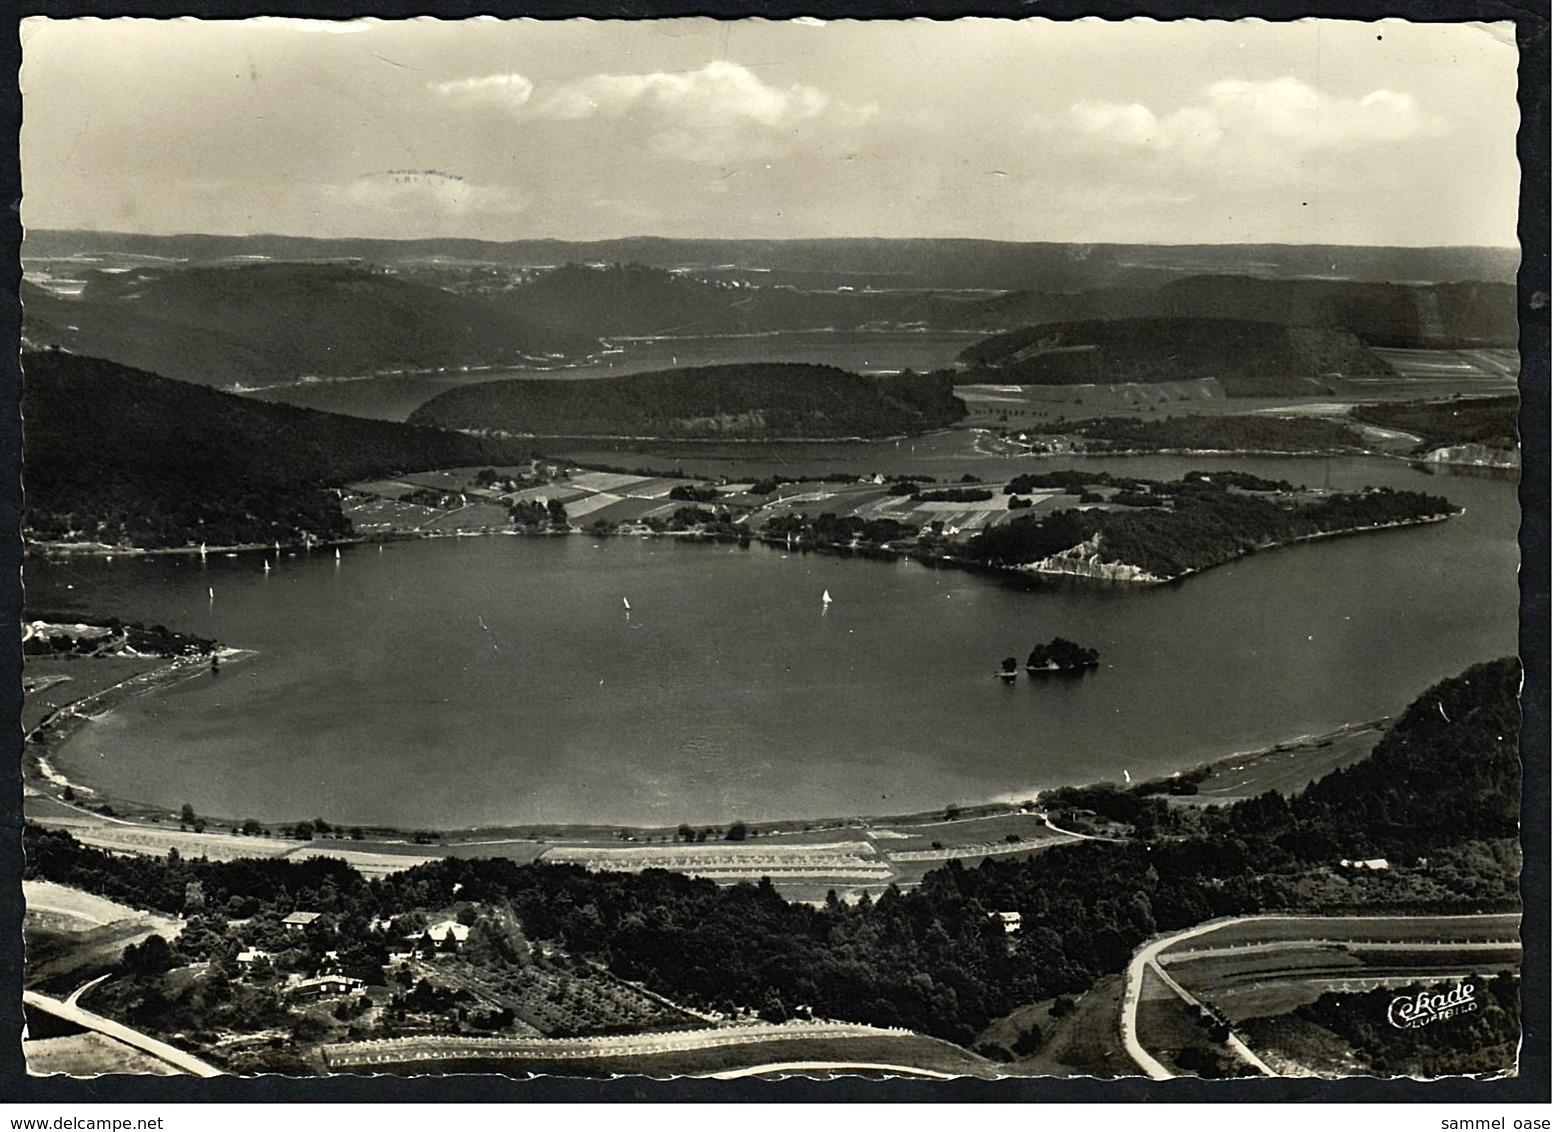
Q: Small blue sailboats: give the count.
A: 0